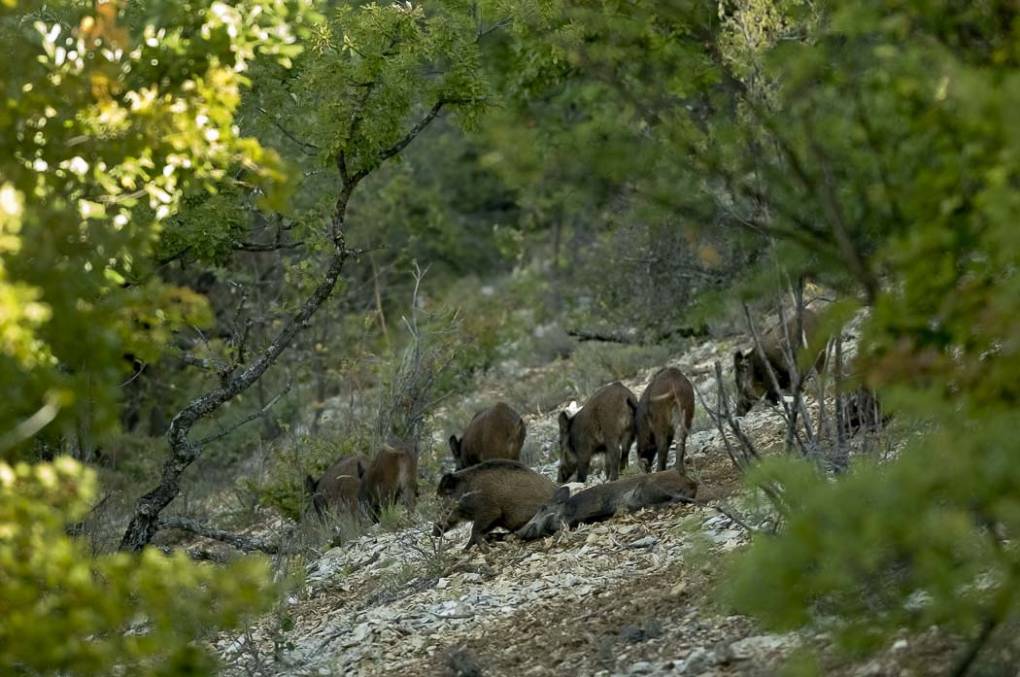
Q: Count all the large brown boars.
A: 8